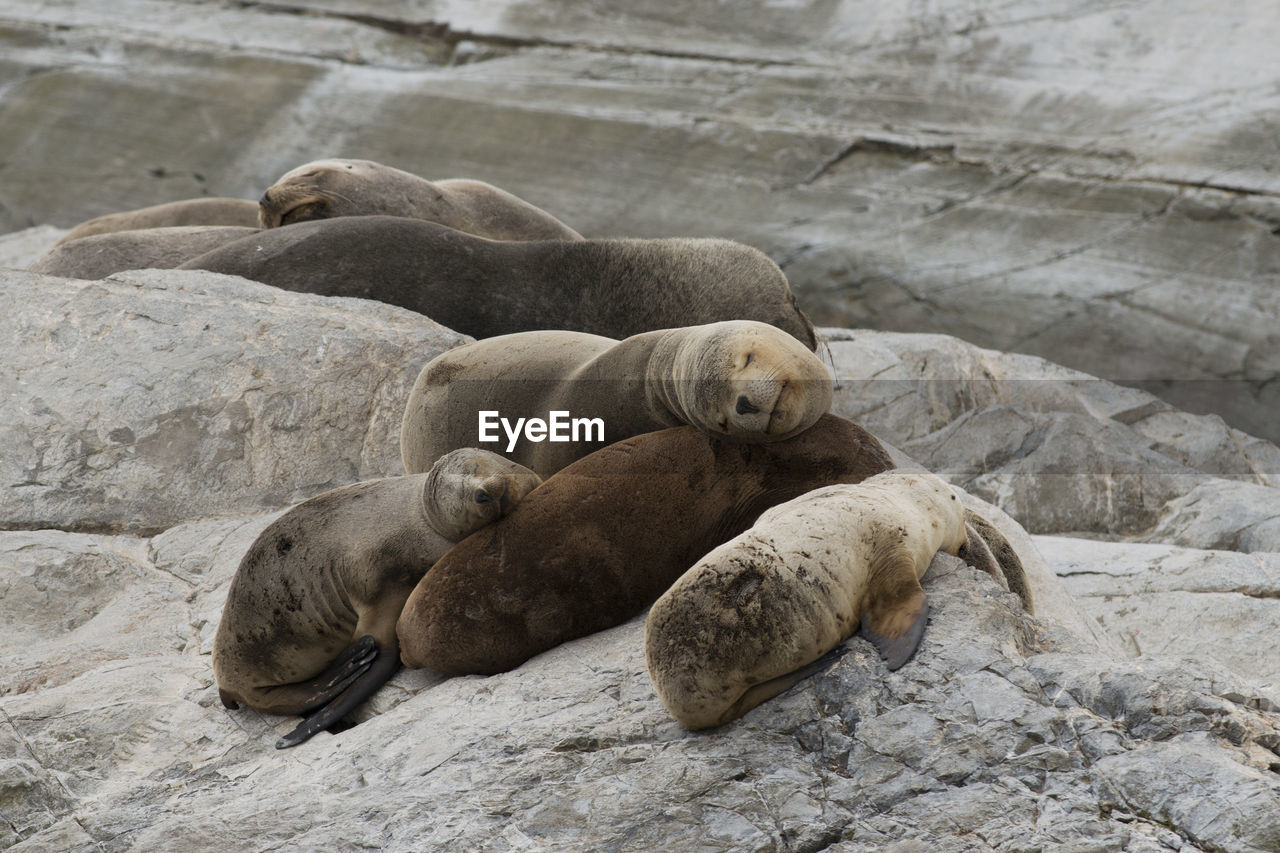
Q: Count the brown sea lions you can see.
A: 1